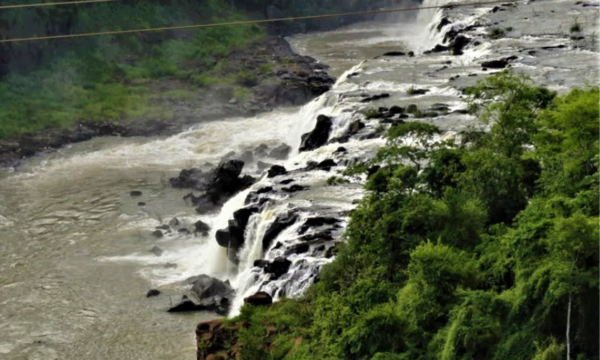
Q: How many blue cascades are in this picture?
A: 0